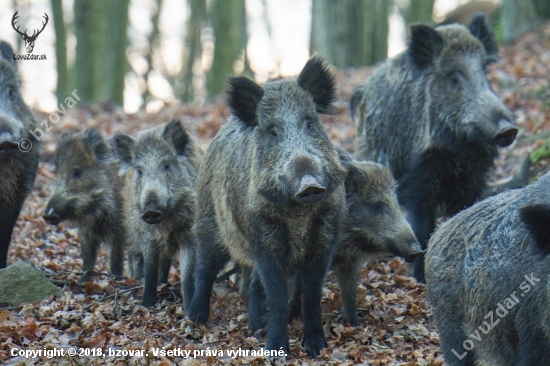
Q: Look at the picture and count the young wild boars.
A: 3